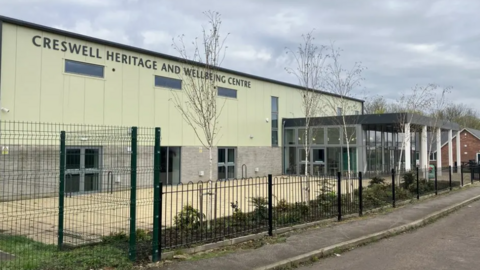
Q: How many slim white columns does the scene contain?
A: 5